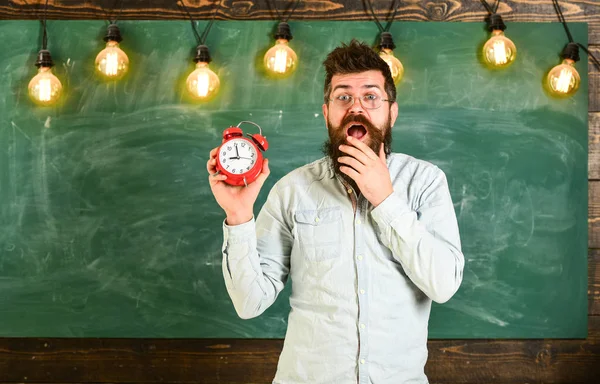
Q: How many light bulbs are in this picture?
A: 7